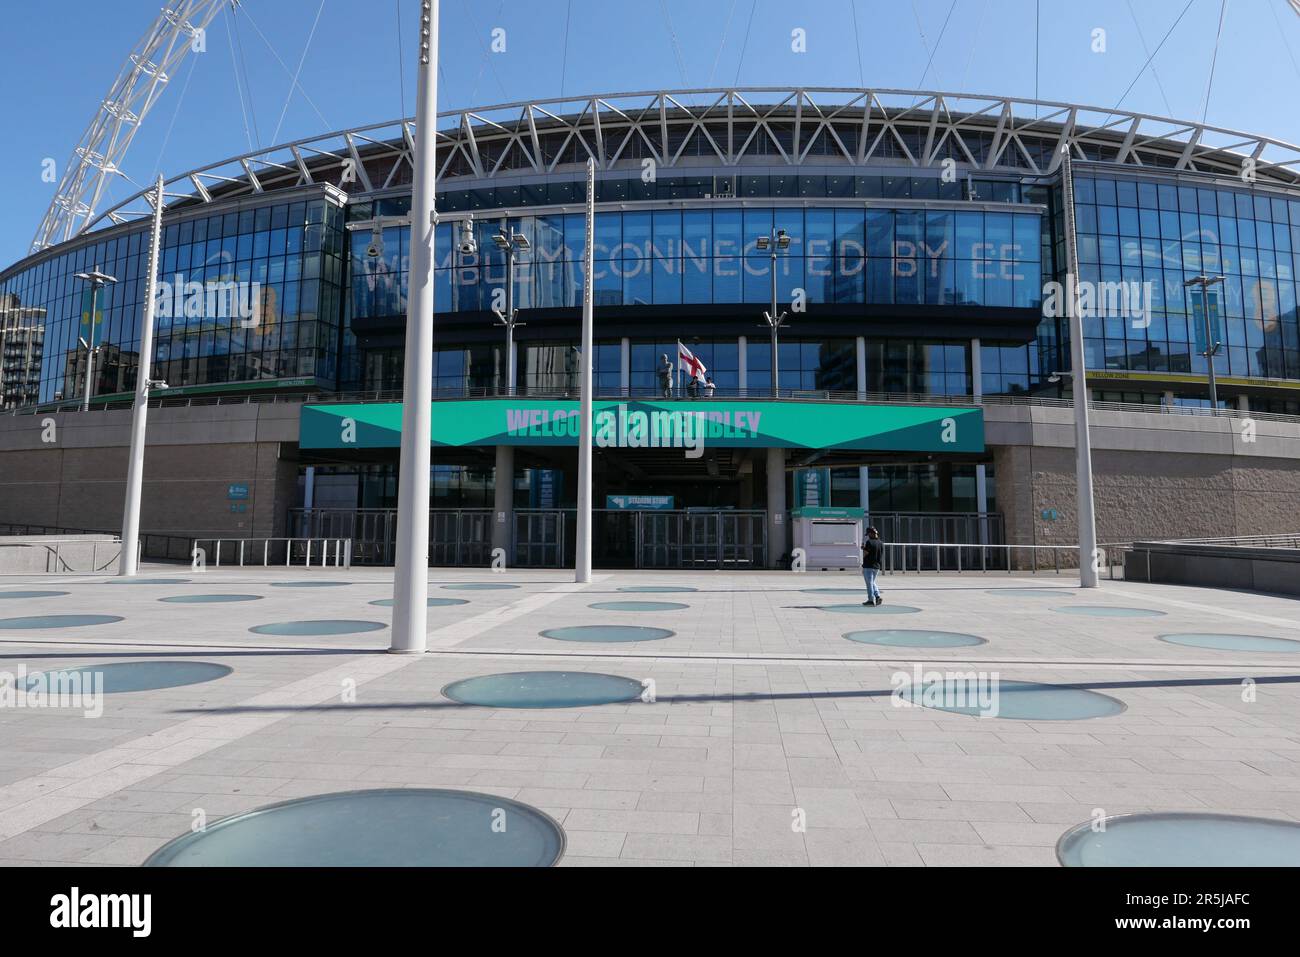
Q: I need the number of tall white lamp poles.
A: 4